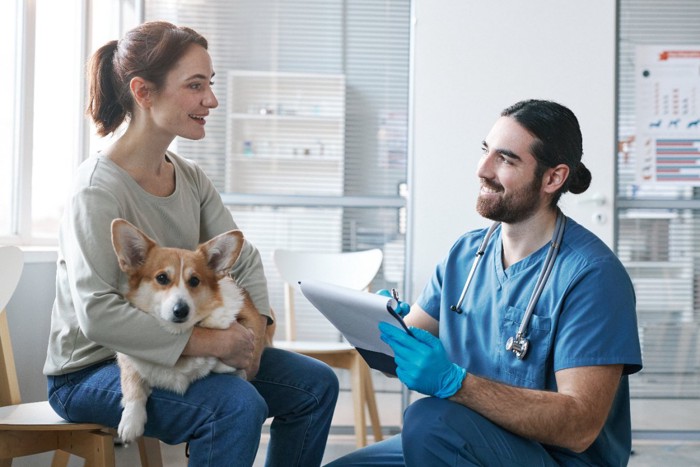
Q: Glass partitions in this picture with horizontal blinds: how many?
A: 2